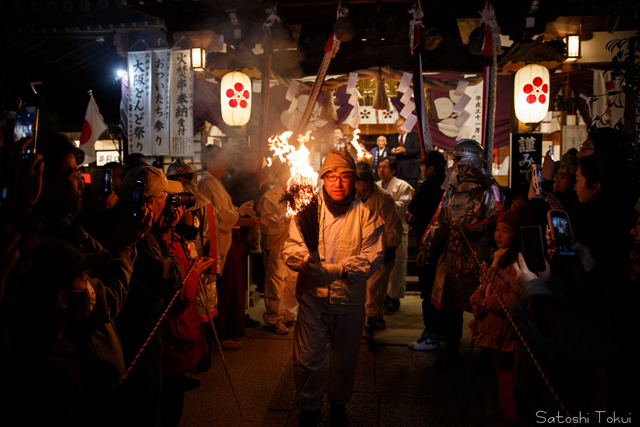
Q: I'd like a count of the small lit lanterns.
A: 2